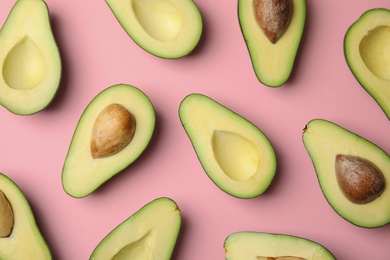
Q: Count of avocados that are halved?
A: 10